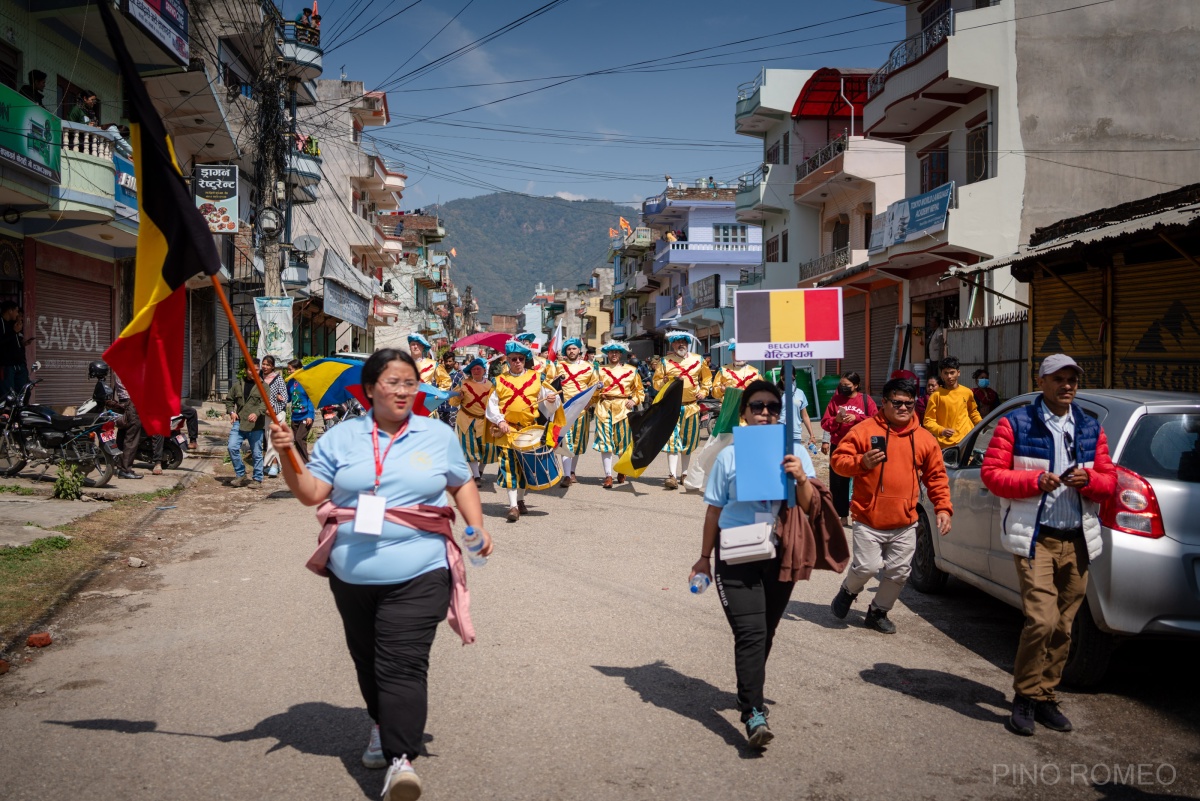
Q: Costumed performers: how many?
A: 8